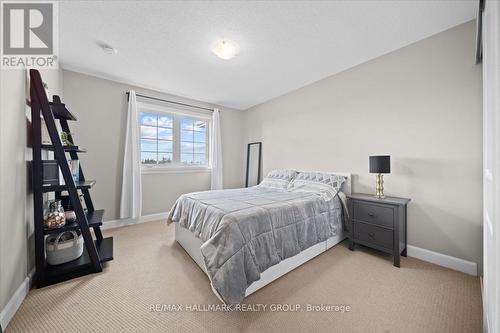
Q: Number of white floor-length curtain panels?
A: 2